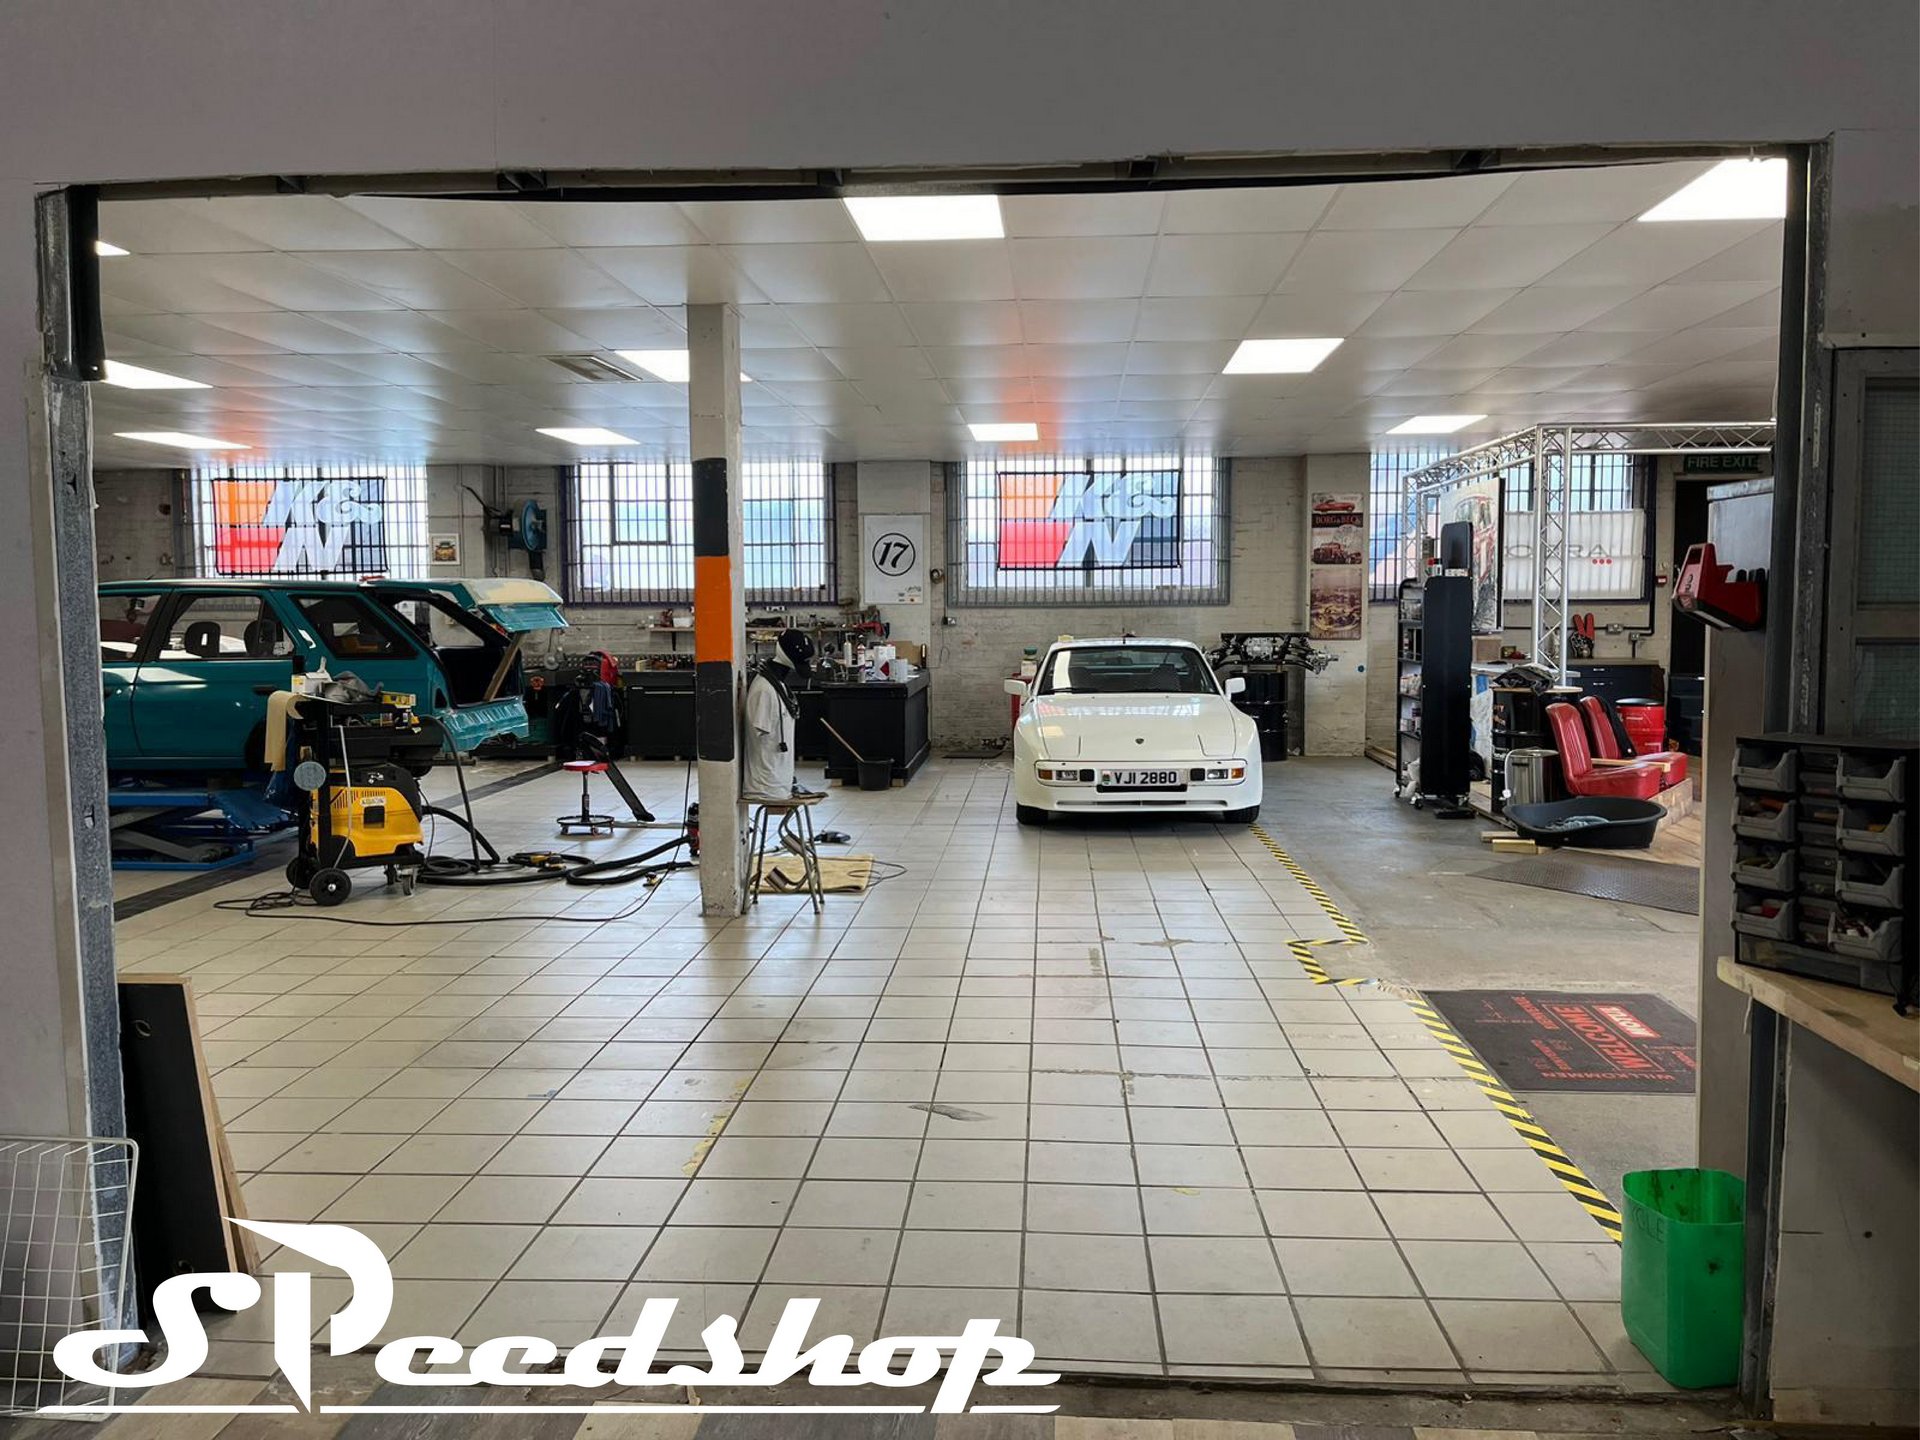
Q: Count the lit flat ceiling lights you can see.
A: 10